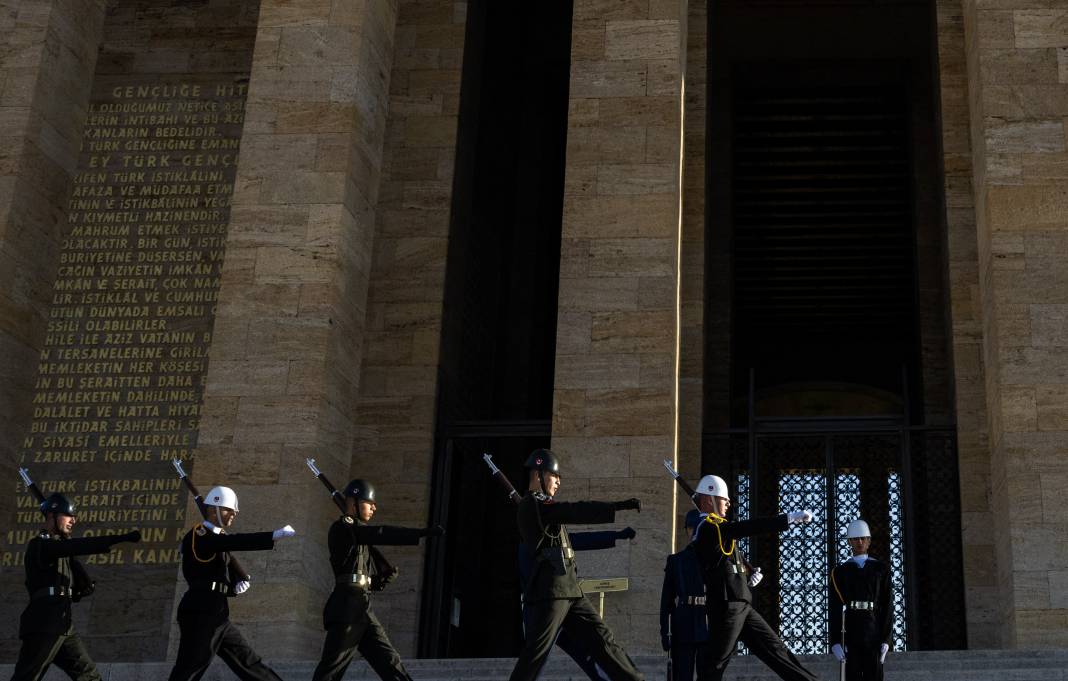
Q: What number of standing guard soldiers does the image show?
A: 2